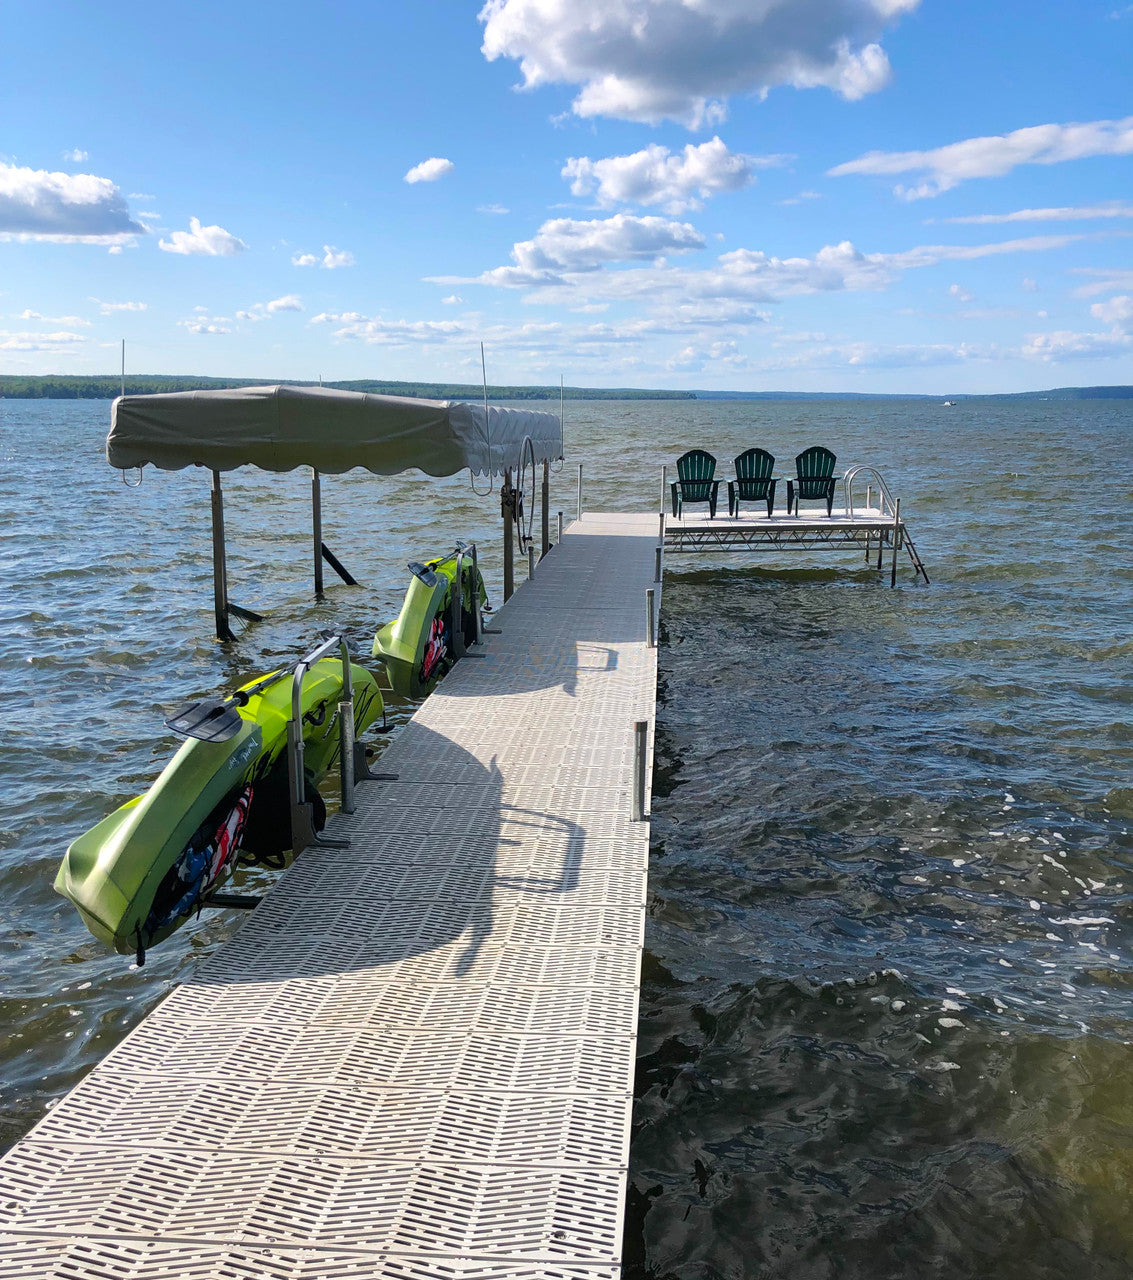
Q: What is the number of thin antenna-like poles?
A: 4